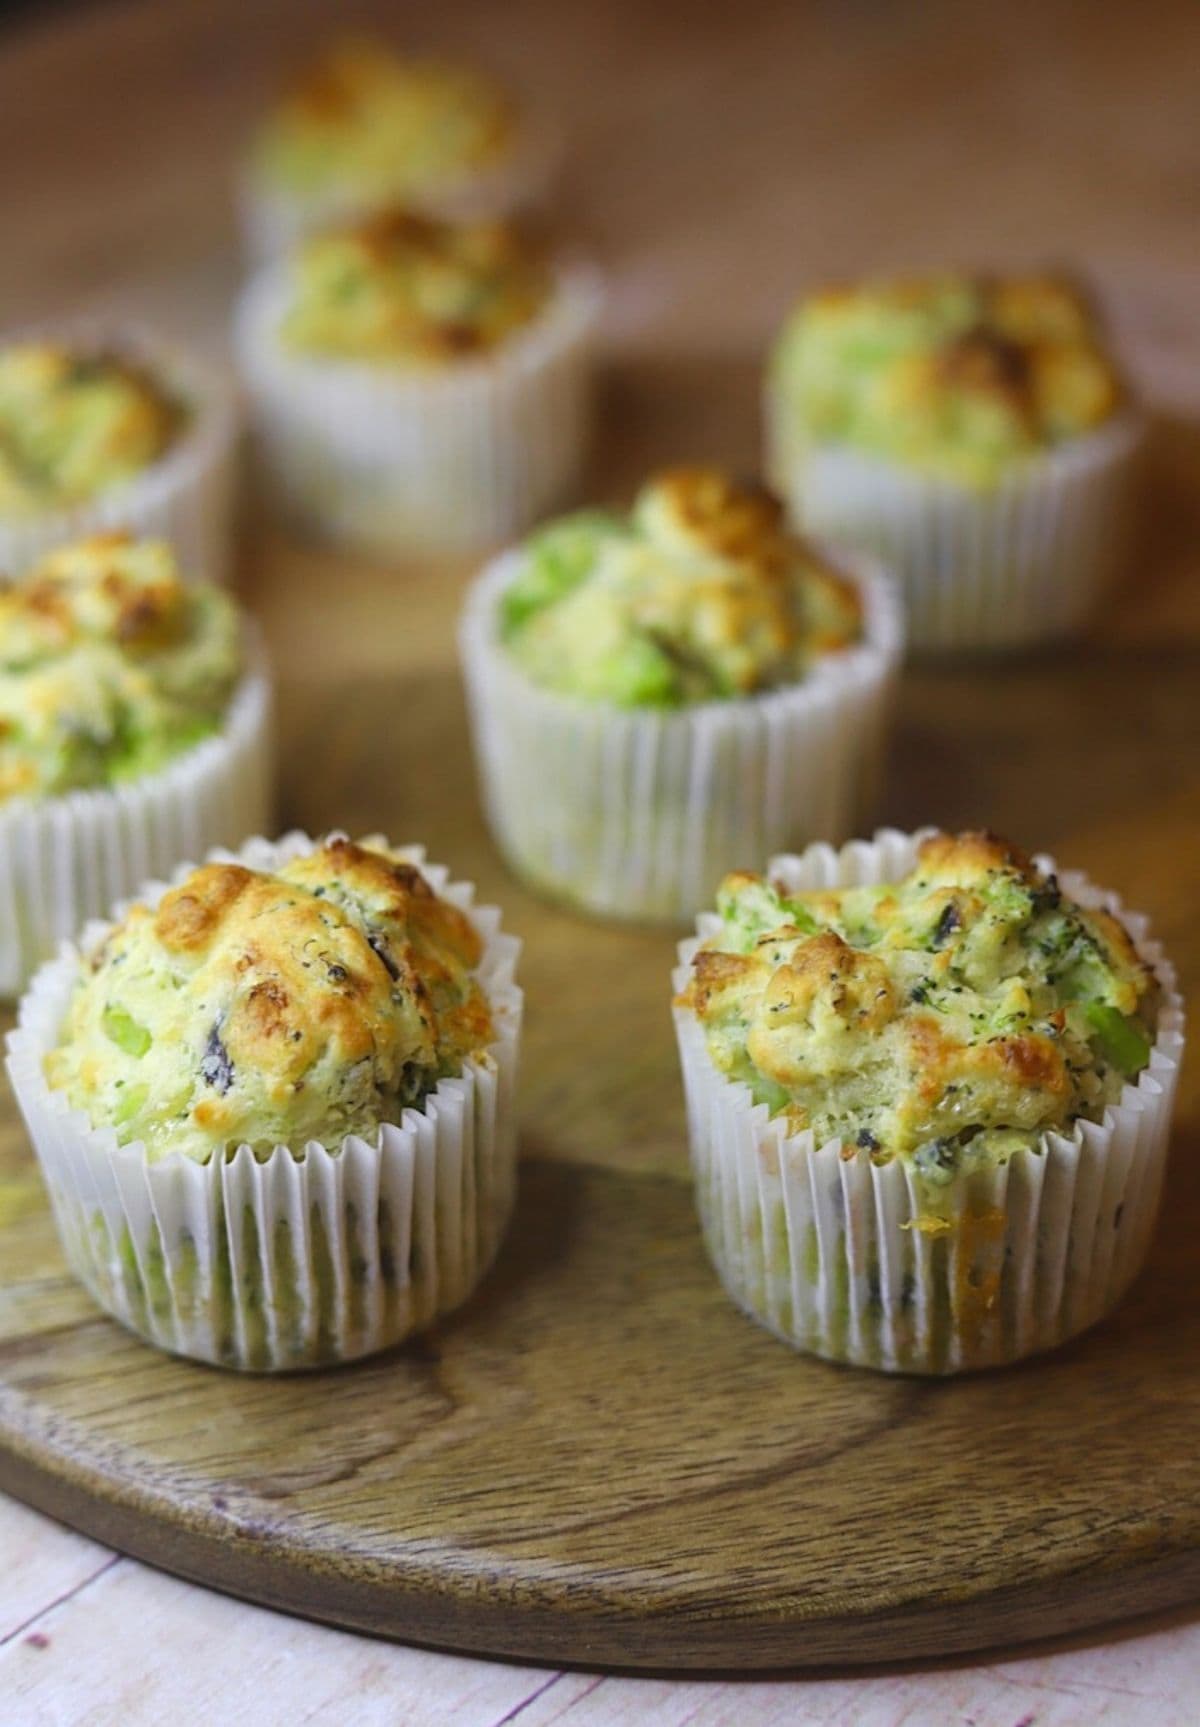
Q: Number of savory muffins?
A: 8